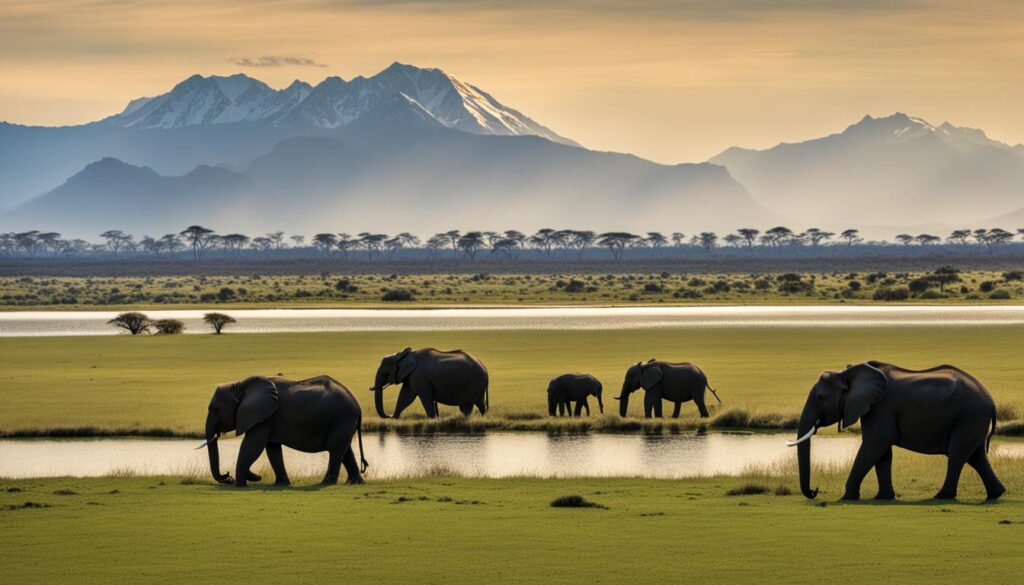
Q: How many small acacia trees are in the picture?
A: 3